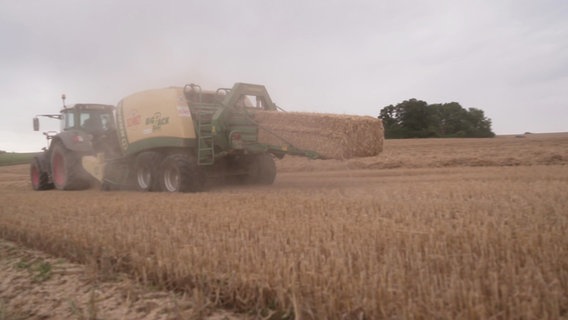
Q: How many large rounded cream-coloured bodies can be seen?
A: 1